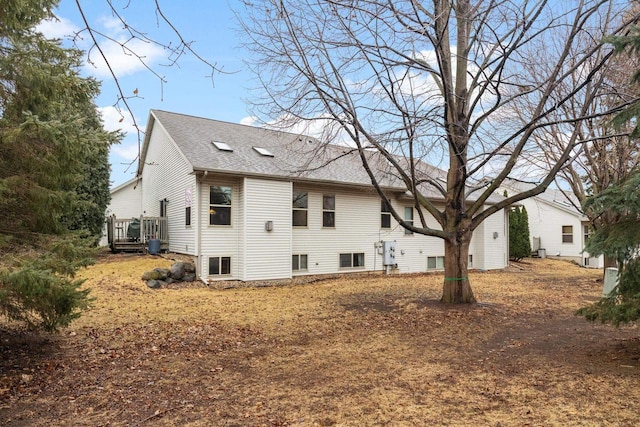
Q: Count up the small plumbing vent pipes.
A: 2